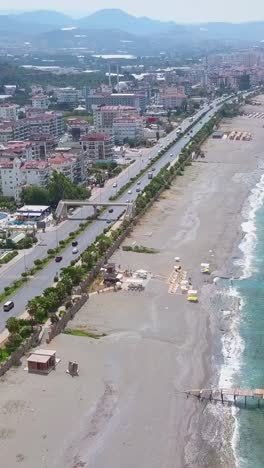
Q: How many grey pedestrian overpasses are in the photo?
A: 1